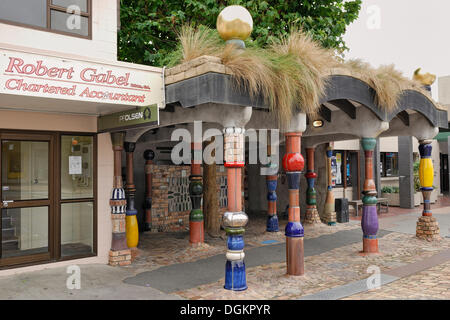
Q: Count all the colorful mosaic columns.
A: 11